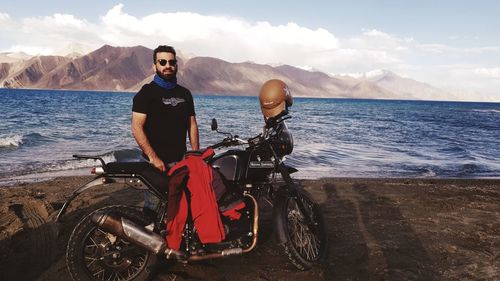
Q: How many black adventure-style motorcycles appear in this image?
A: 1